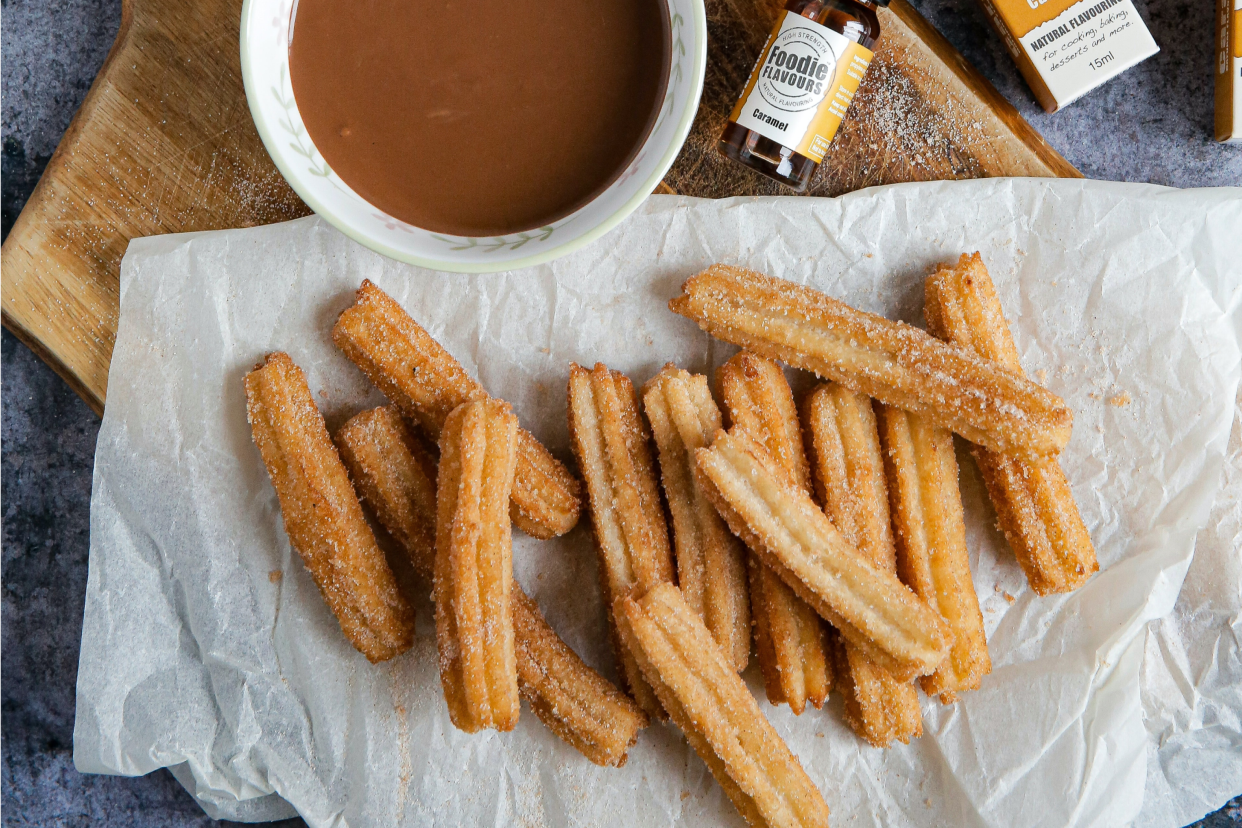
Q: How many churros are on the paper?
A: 13